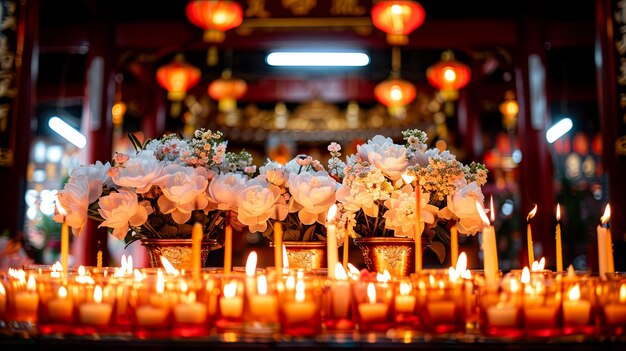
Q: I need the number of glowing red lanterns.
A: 6